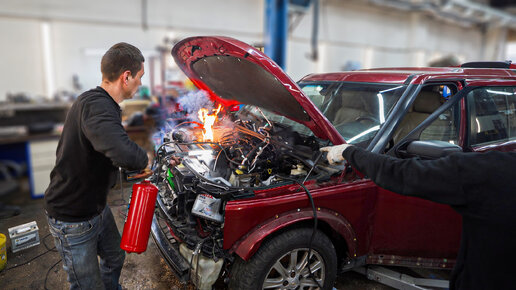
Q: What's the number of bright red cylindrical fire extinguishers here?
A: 1